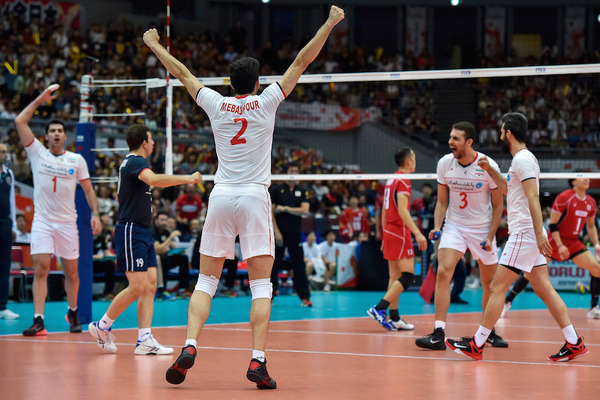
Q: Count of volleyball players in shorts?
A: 7